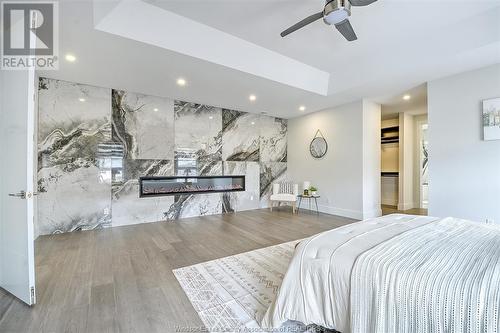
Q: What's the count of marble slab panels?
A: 10